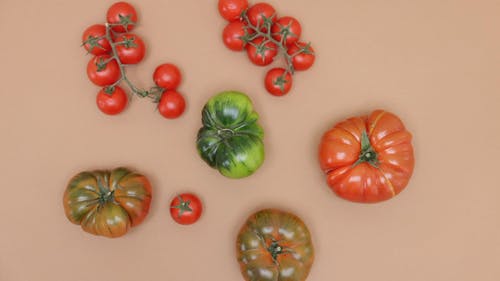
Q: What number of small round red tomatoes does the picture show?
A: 15